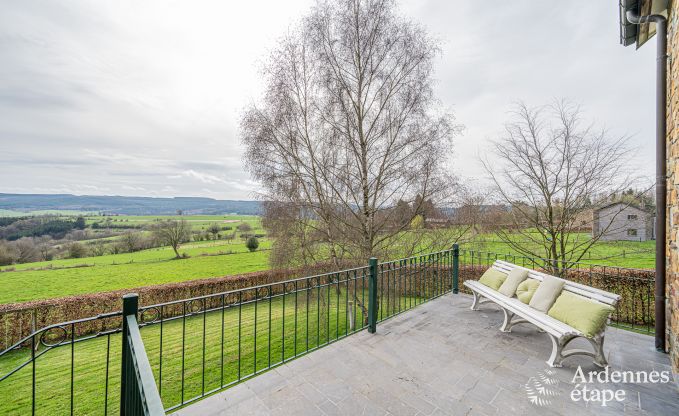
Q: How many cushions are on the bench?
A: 5